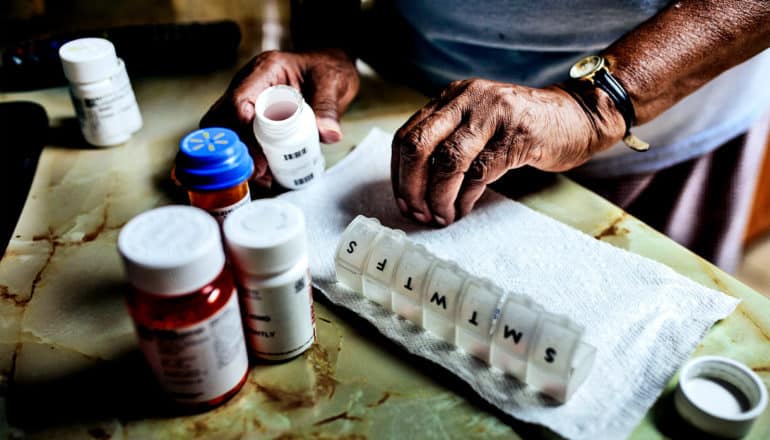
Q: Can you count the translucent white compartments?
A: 7